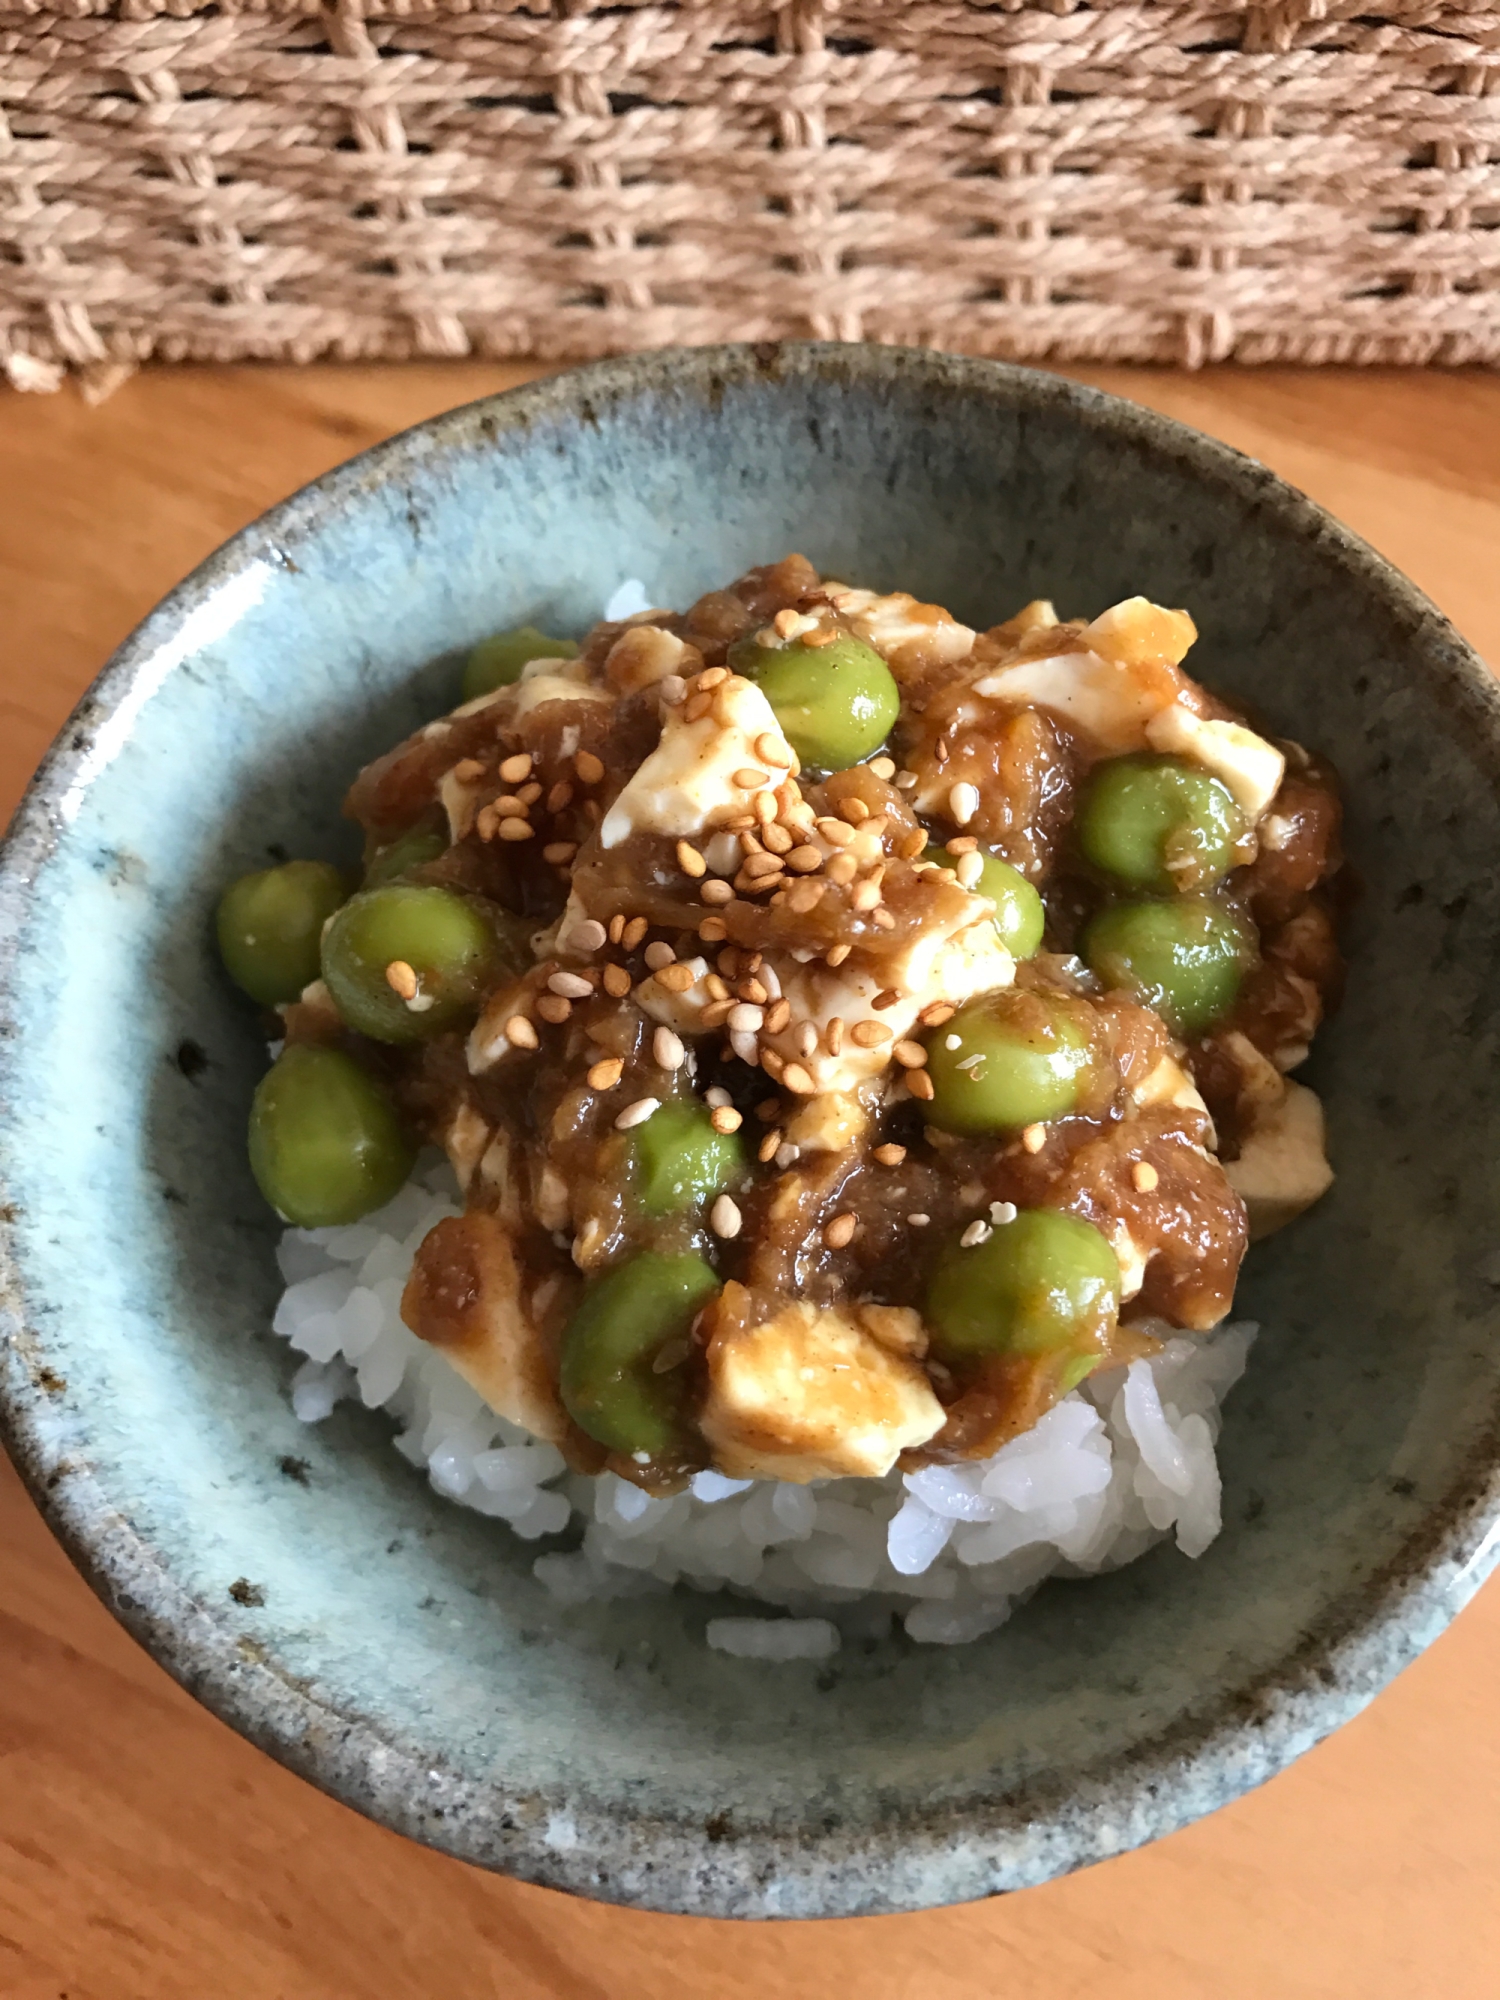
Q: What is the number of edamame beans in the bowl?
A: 13